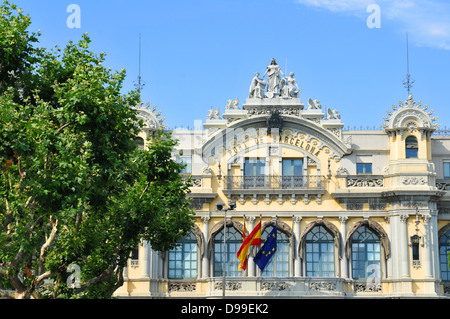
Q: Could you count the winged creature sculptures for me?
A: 4